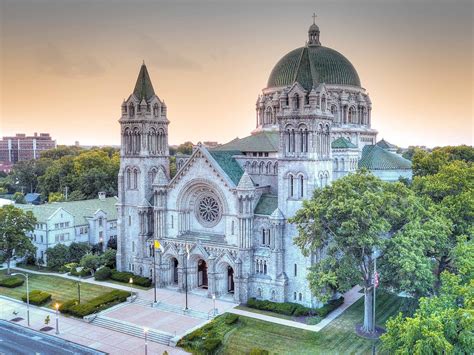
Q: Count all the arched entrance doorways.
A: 3